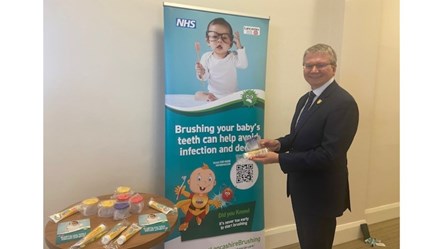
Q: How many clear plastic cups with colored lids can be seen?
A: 6